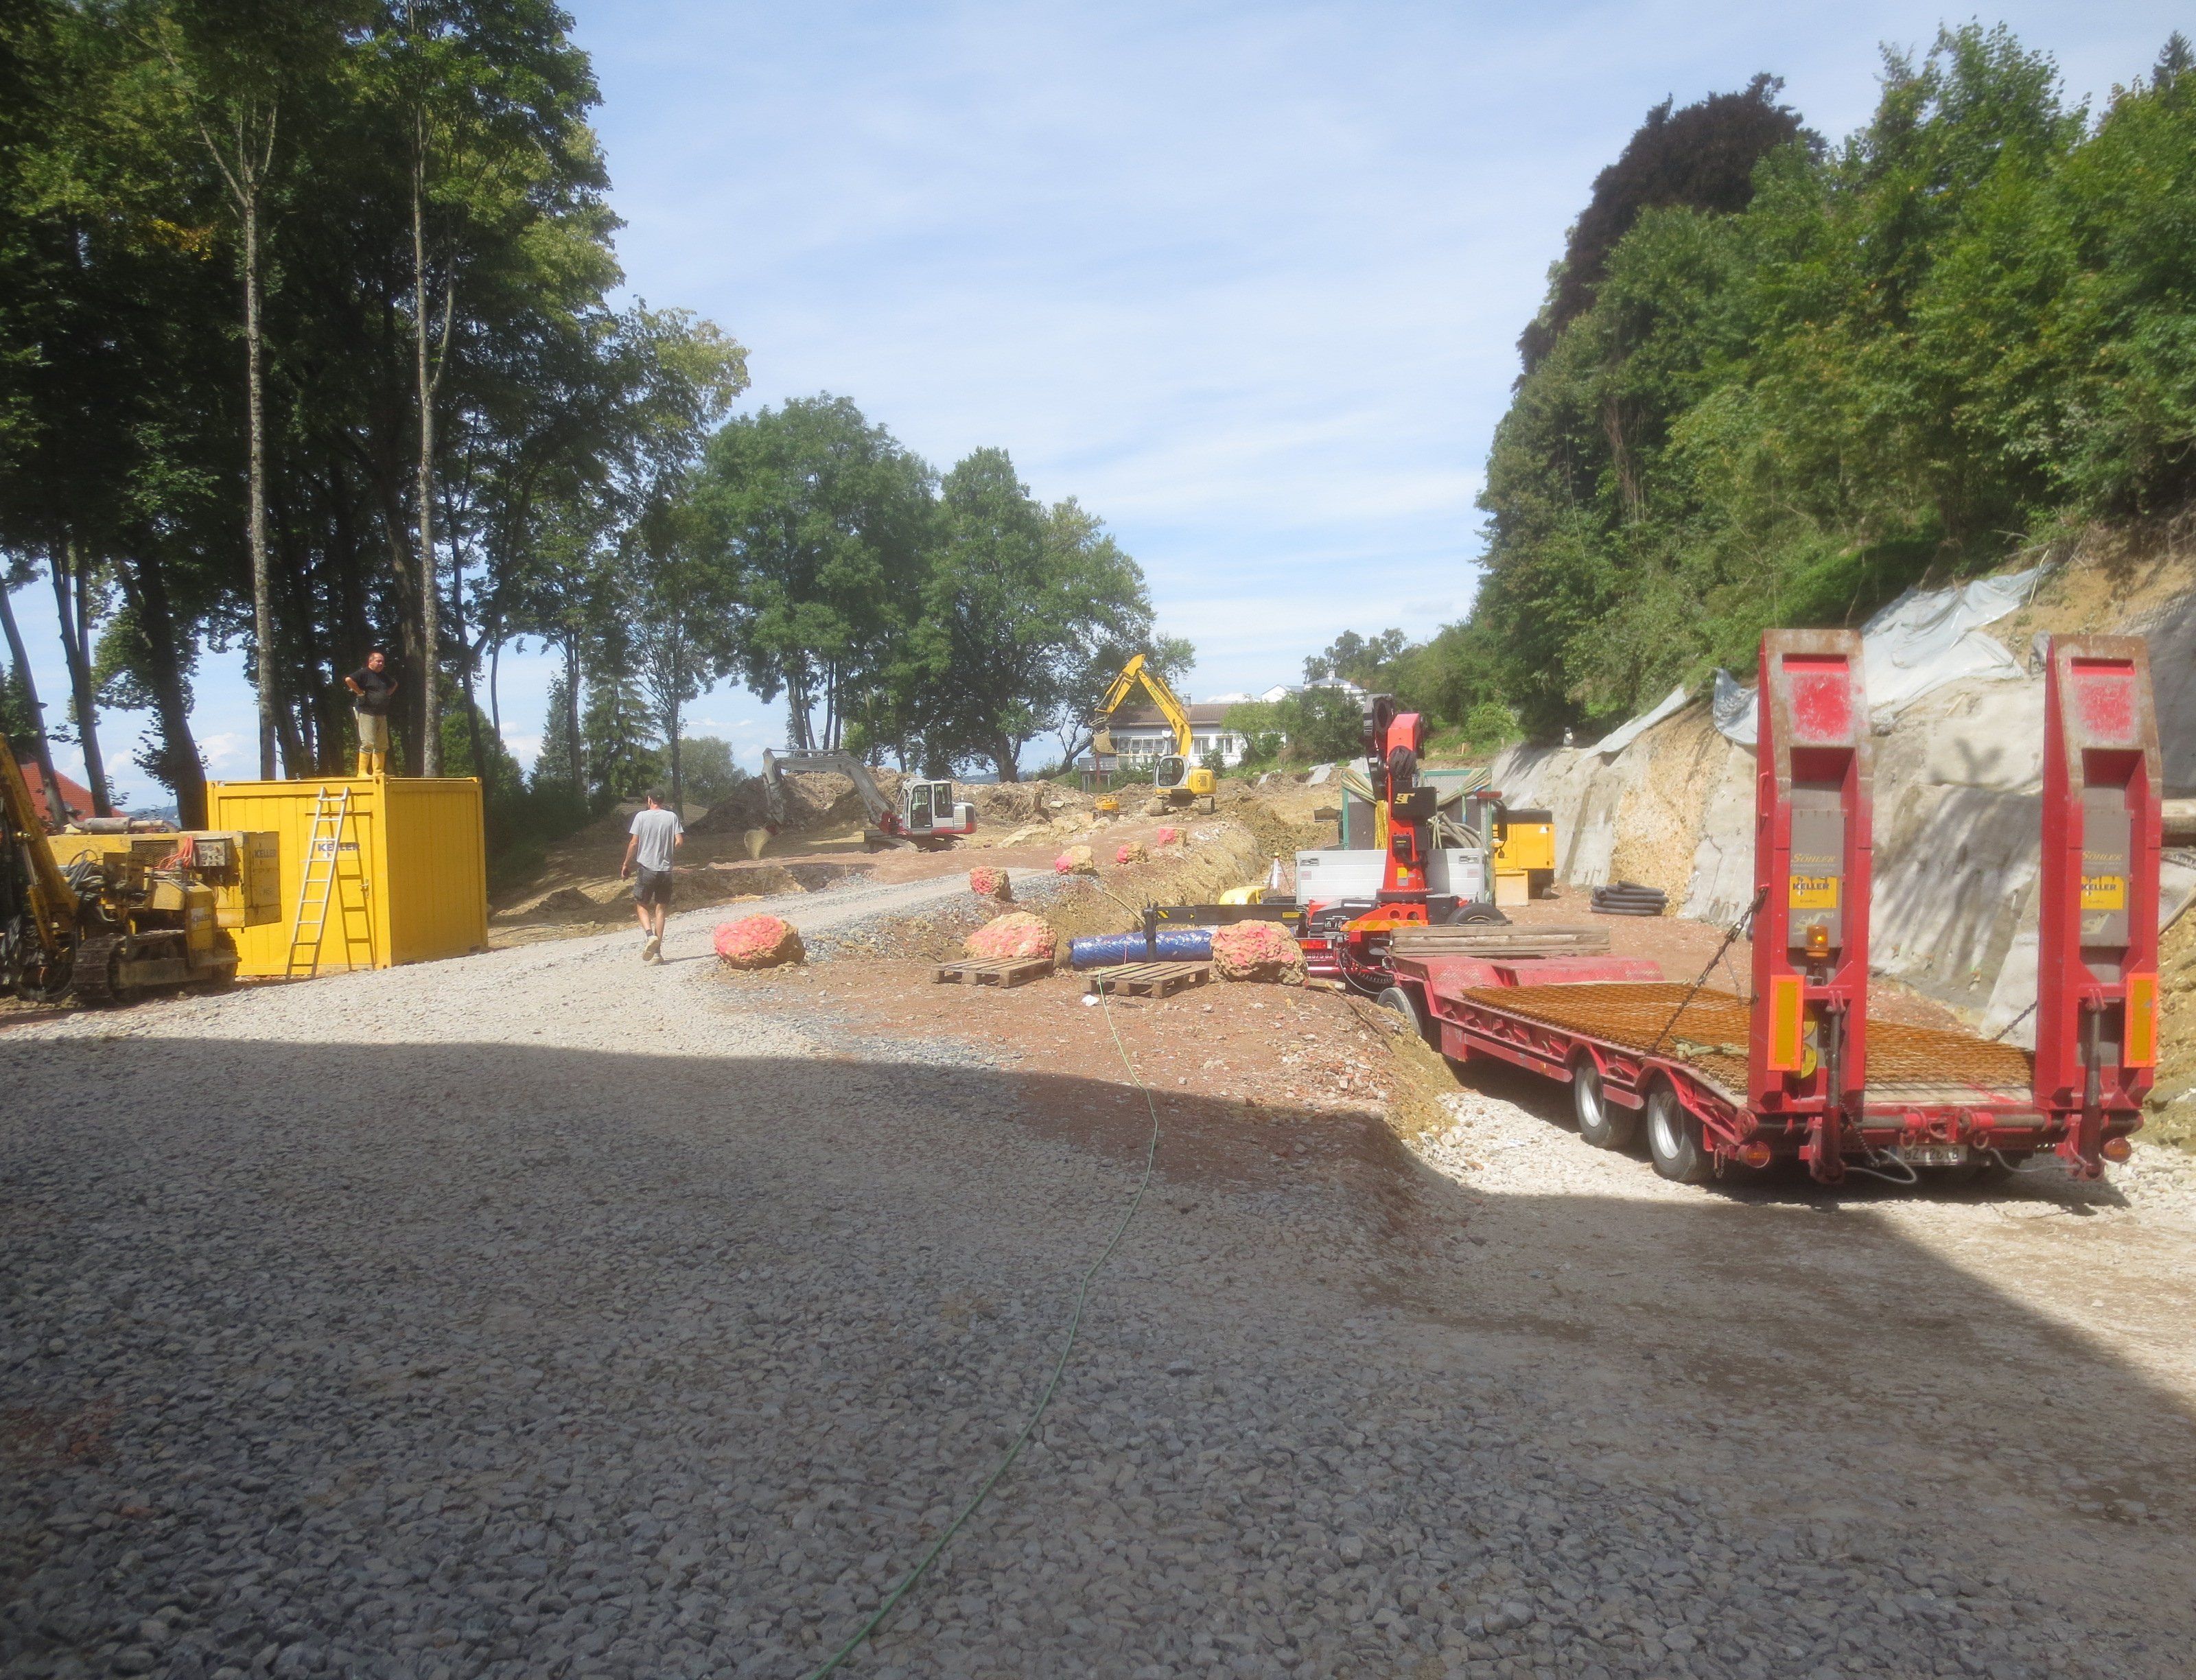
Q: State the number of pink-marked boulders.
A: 7